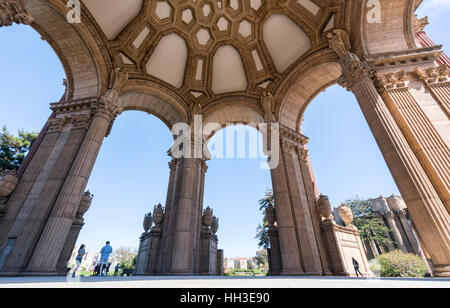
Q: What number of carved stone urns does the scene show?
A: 9